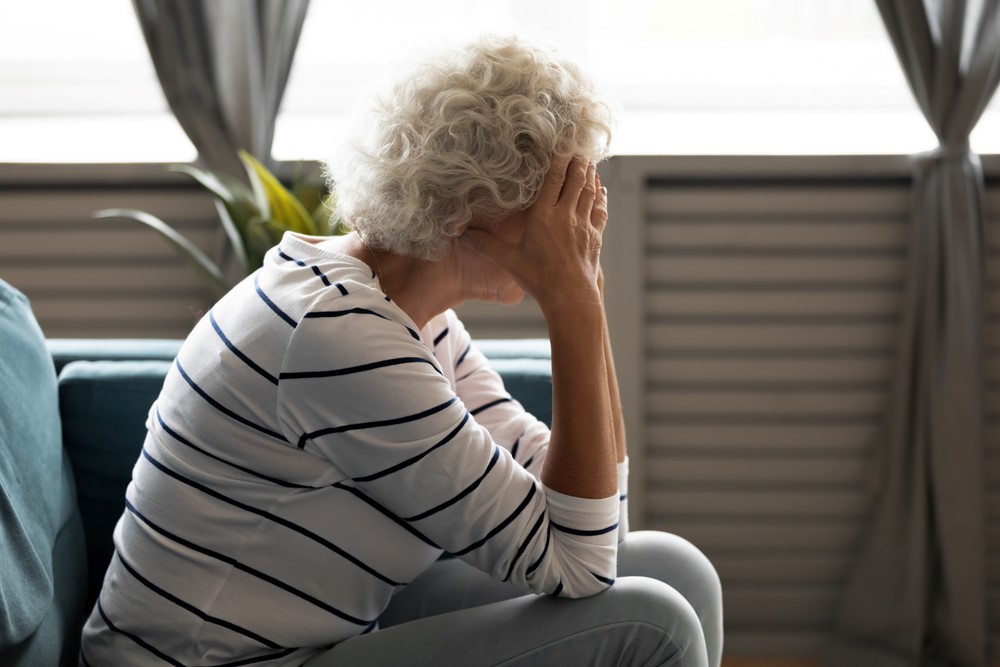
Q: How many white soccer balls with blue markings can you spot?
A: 0